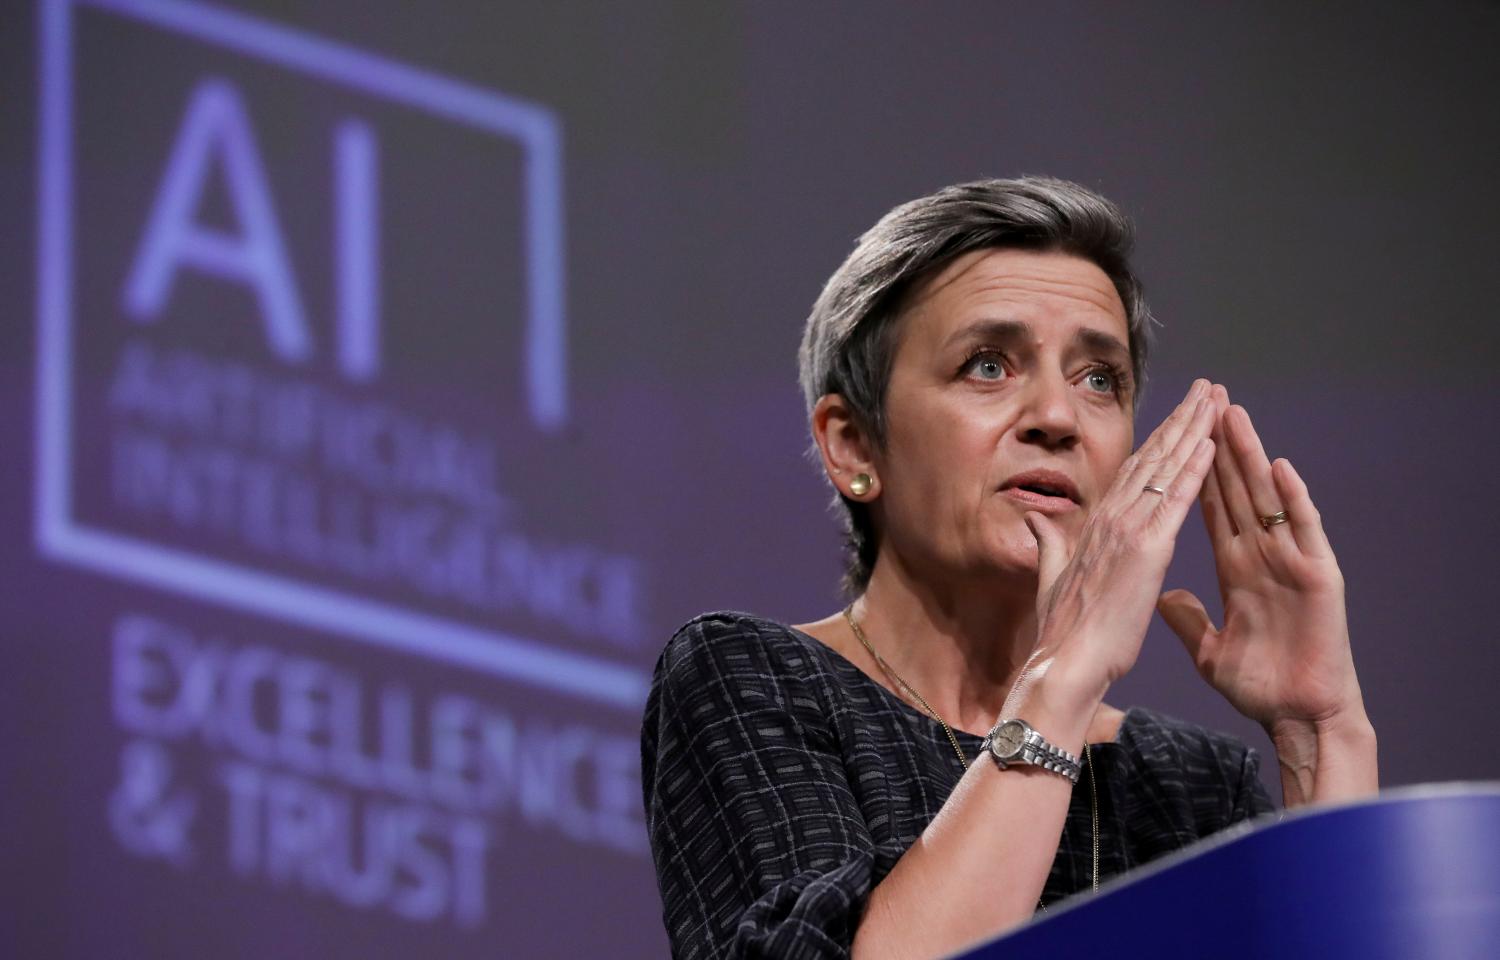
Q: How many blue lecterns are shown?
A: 1